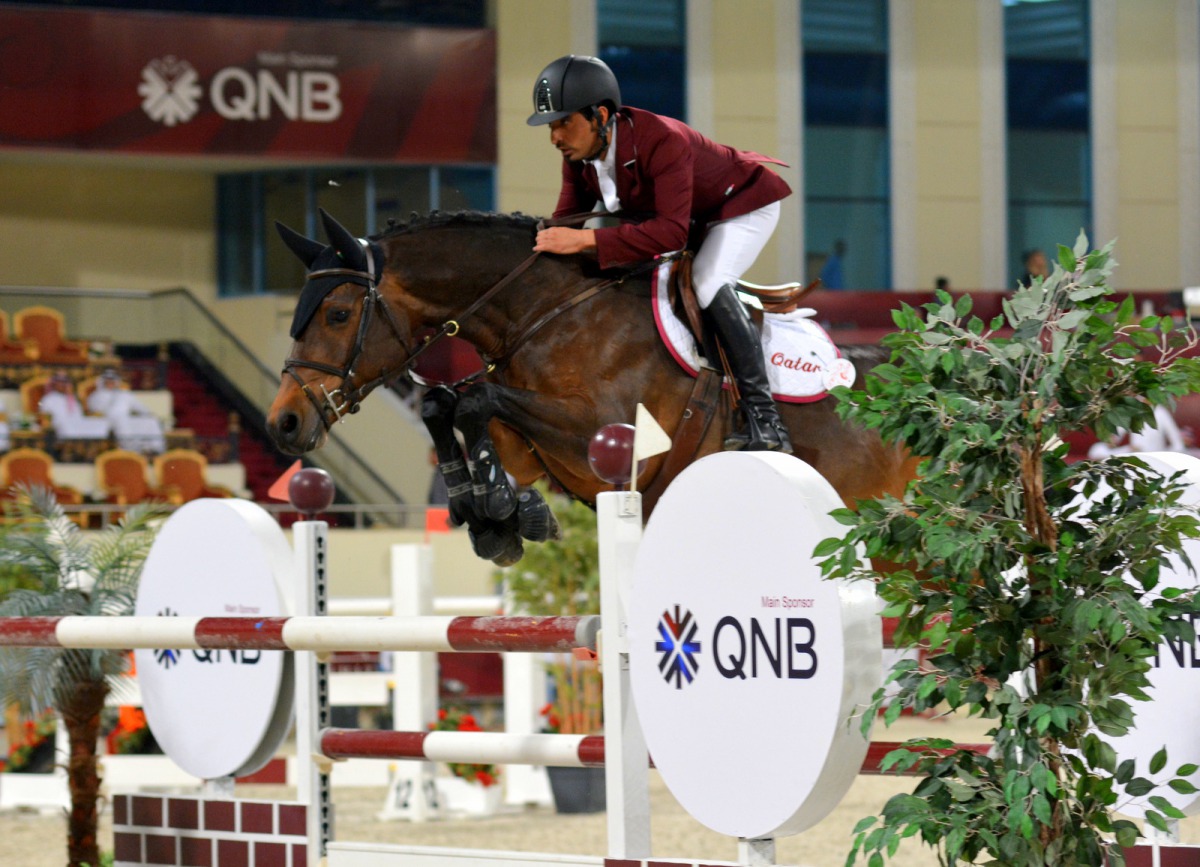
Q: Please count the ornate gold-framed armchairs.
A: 7